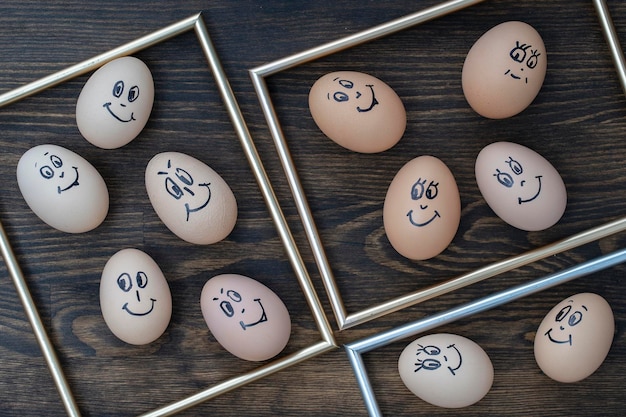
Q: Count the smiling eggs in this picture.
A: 11